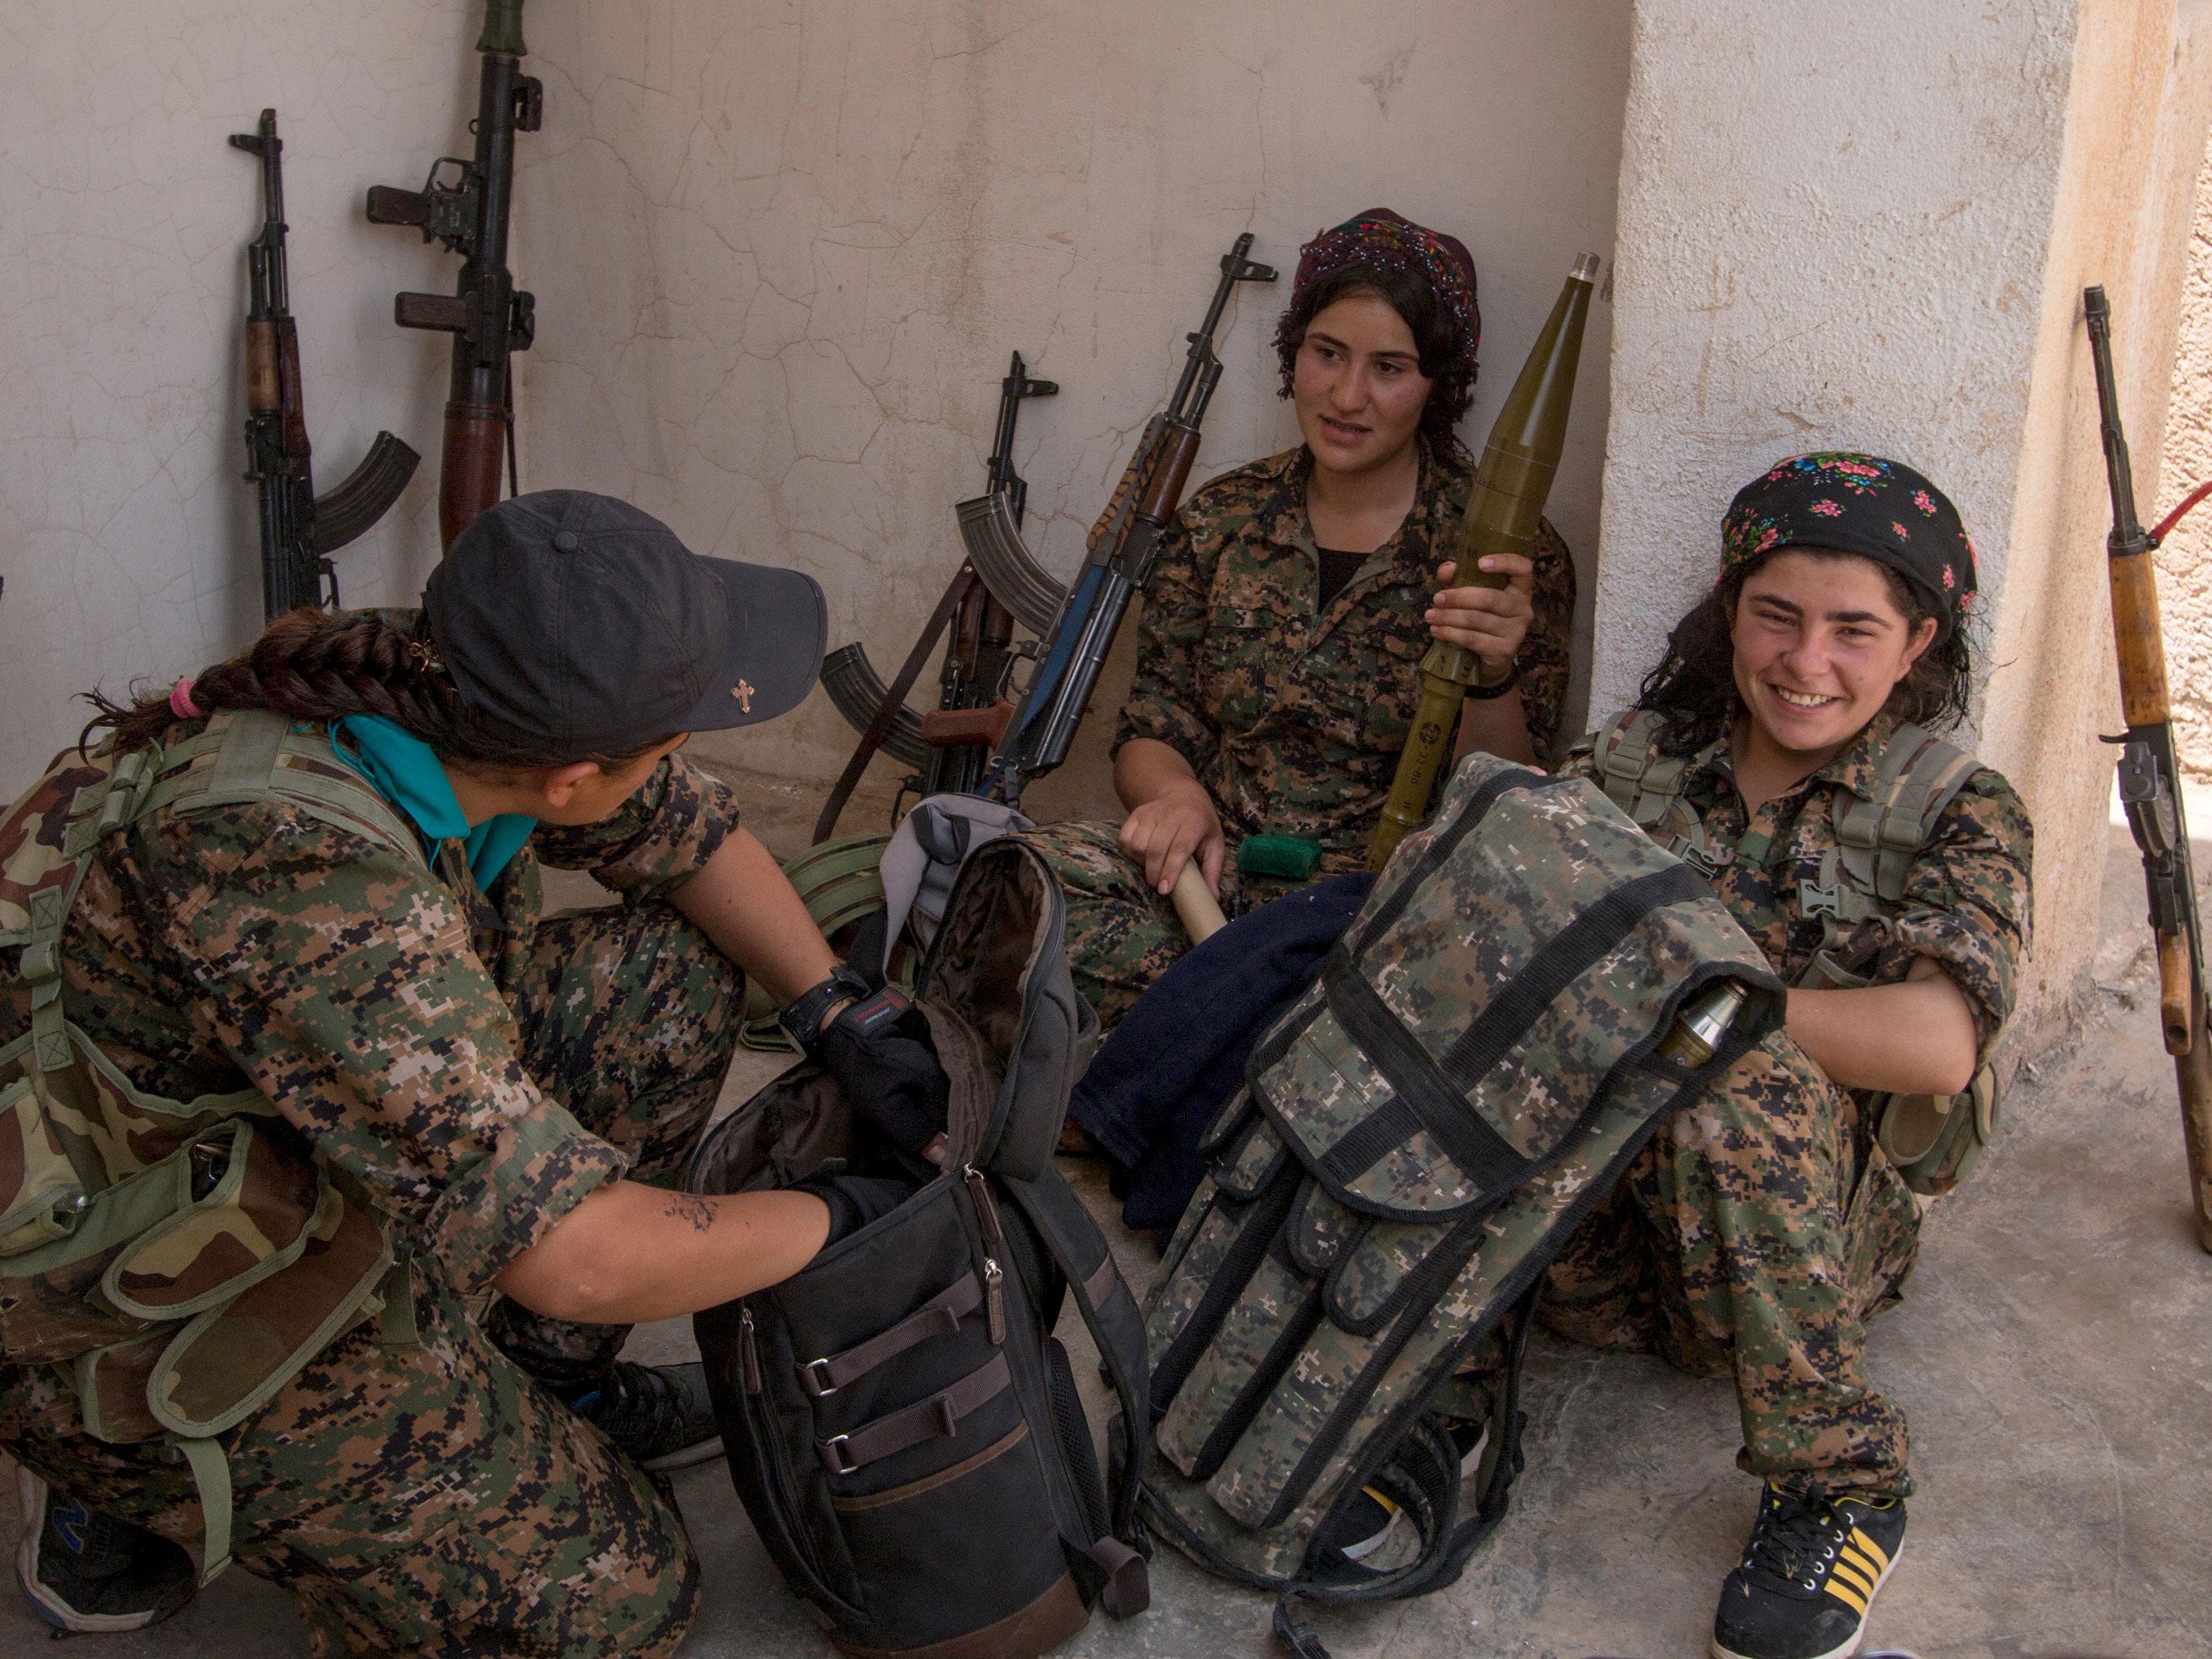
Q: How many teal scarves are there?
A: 1